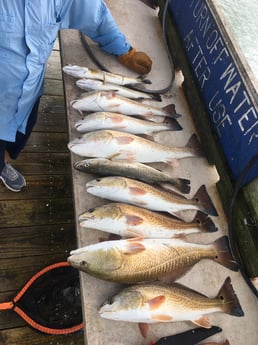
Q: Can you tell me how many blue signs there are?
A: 1